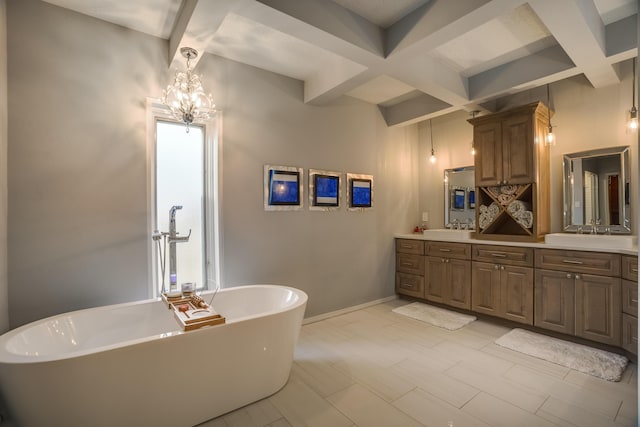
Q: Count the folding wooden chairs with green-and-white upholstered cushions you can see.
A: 0